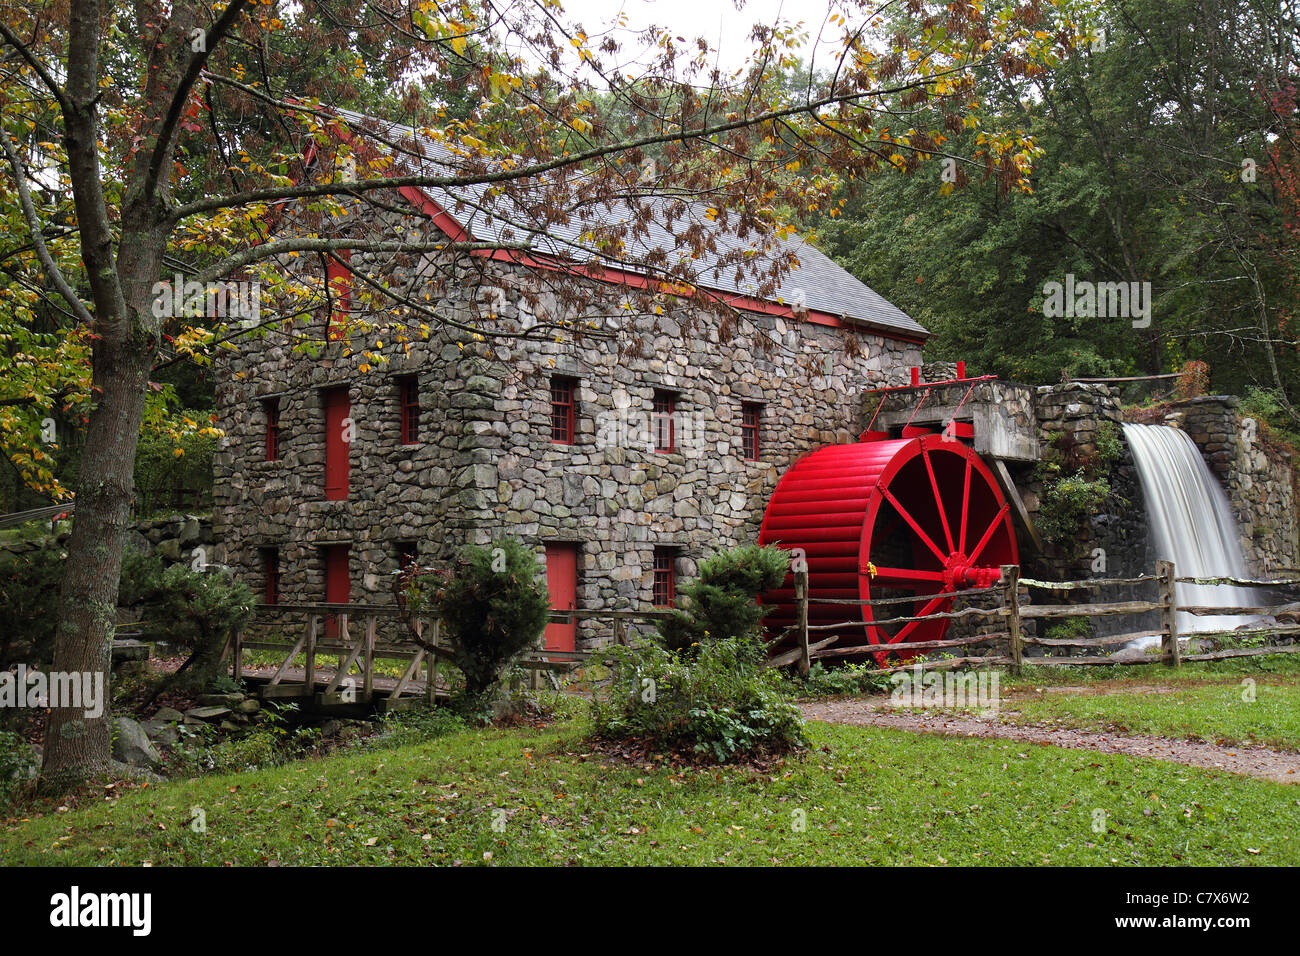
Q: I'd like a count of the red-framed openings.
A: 12